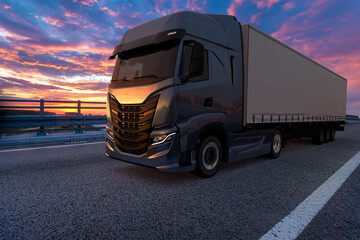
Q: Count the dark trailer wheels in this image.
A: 3